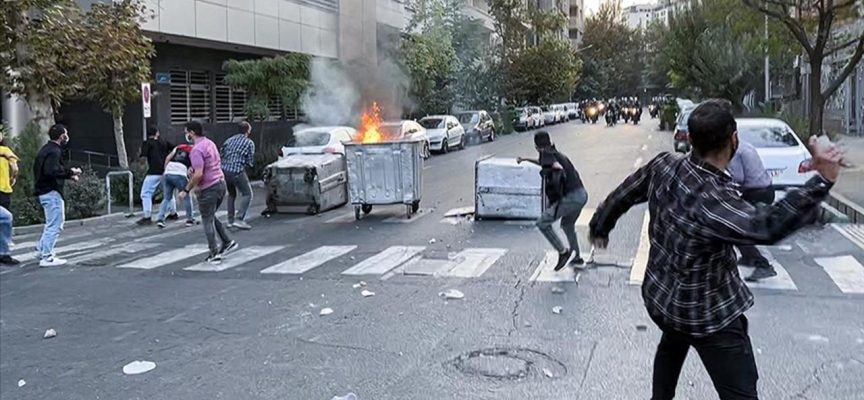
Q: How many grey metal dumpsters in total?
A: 3